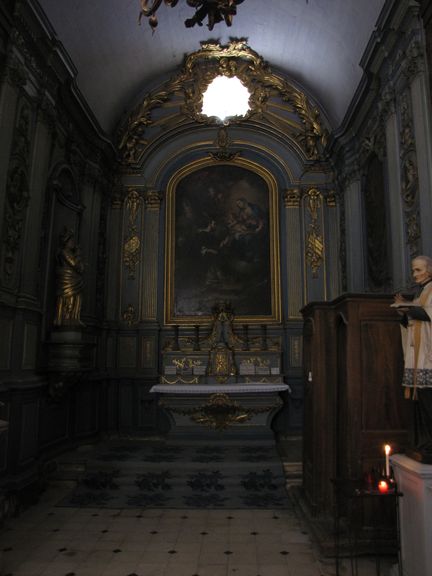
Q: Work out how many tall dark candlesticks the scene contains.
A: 4